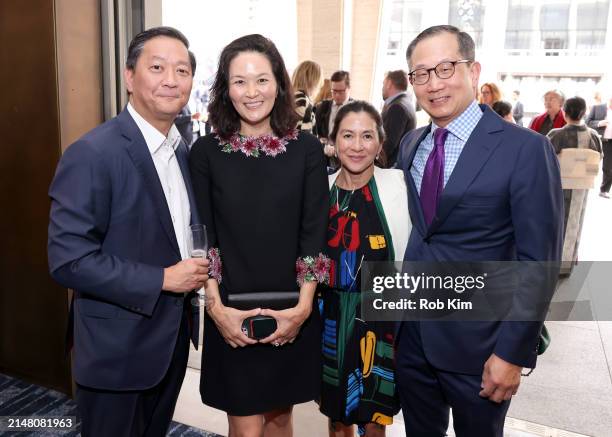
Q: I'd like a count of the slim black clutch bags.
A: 1